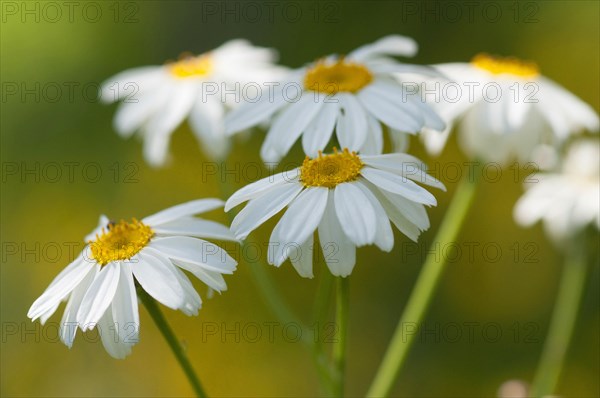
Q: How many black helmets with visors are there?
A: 0